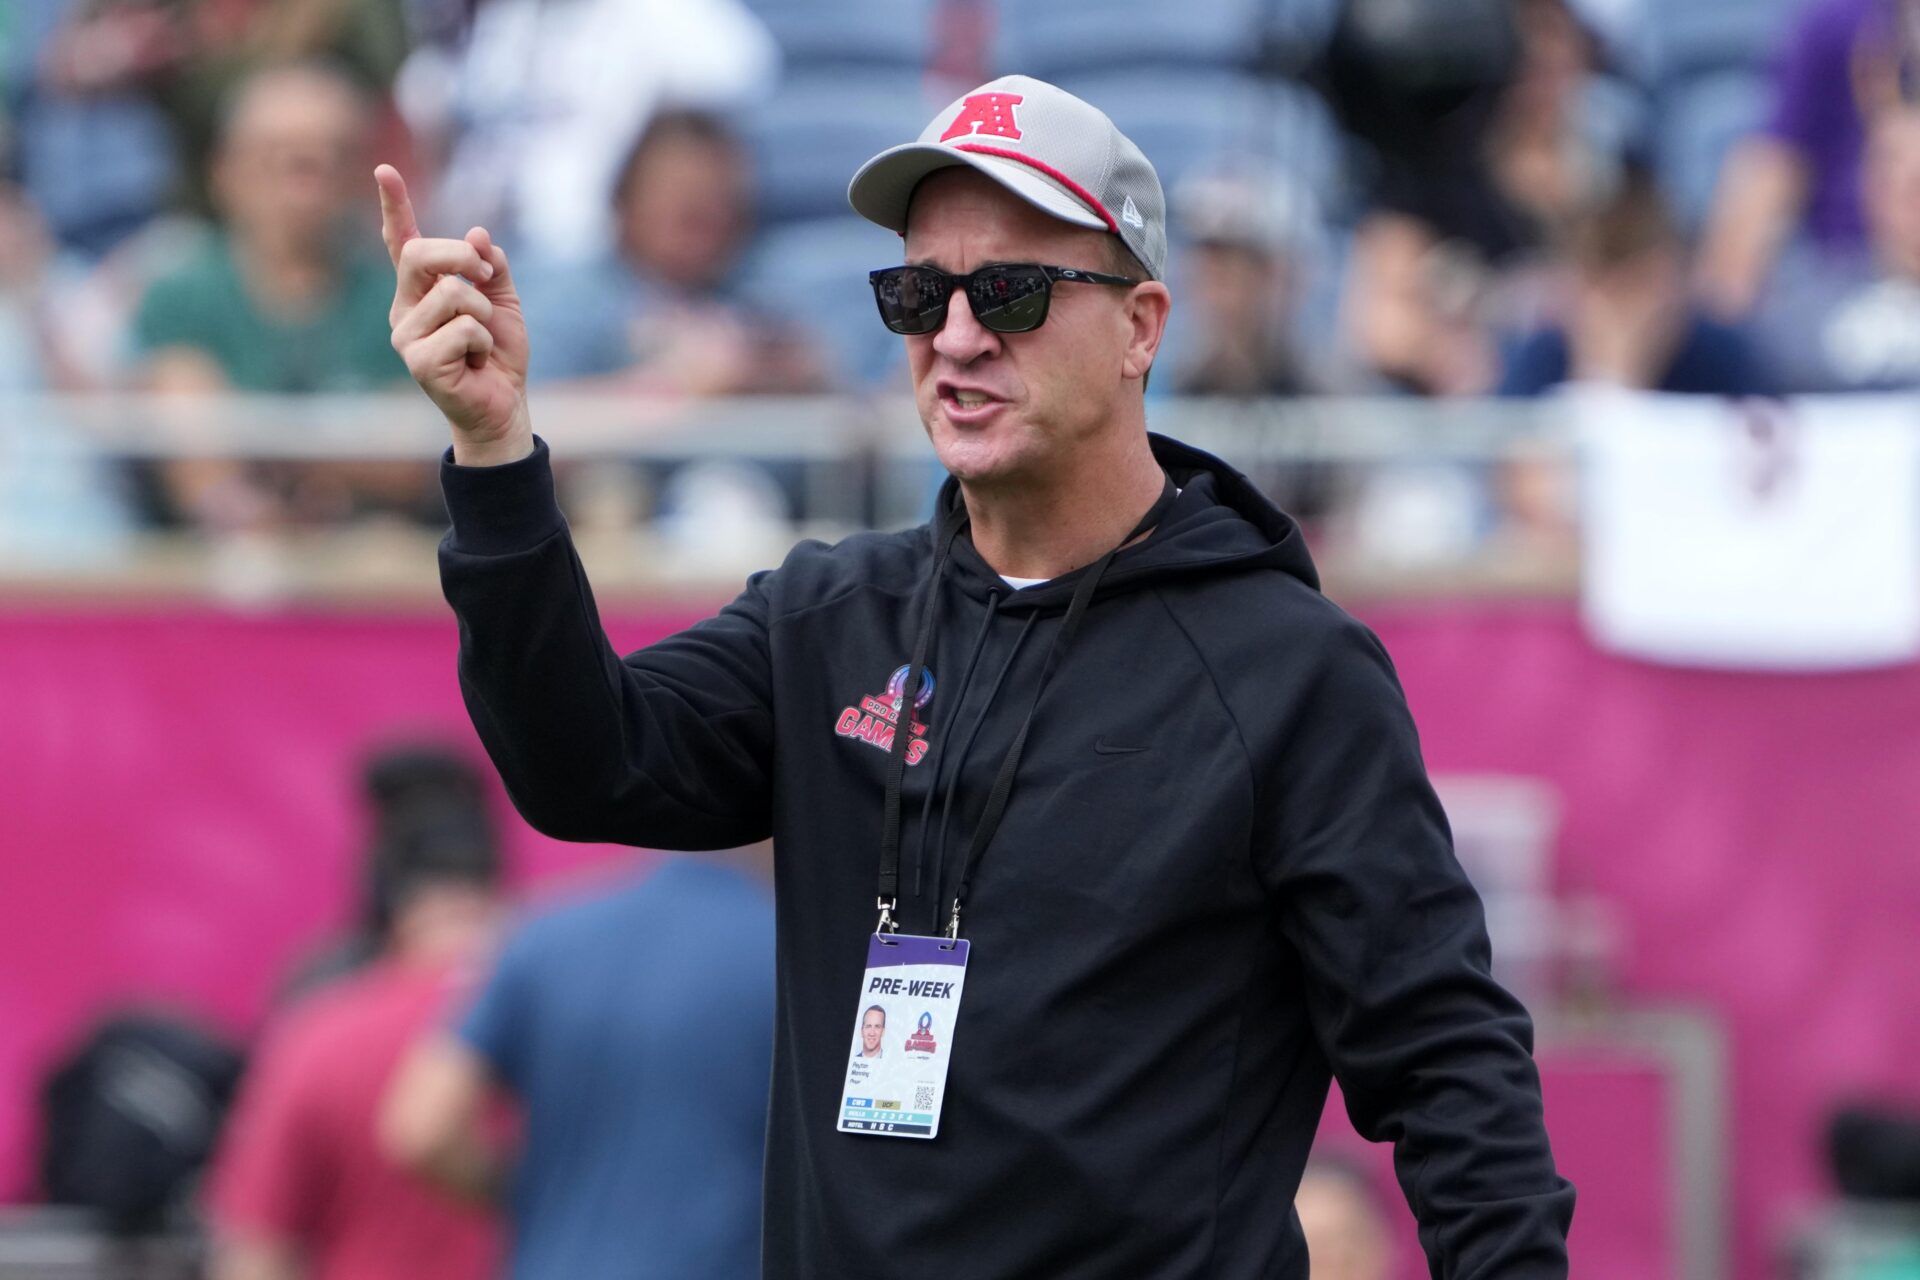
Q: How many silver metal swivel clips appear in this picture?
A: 2